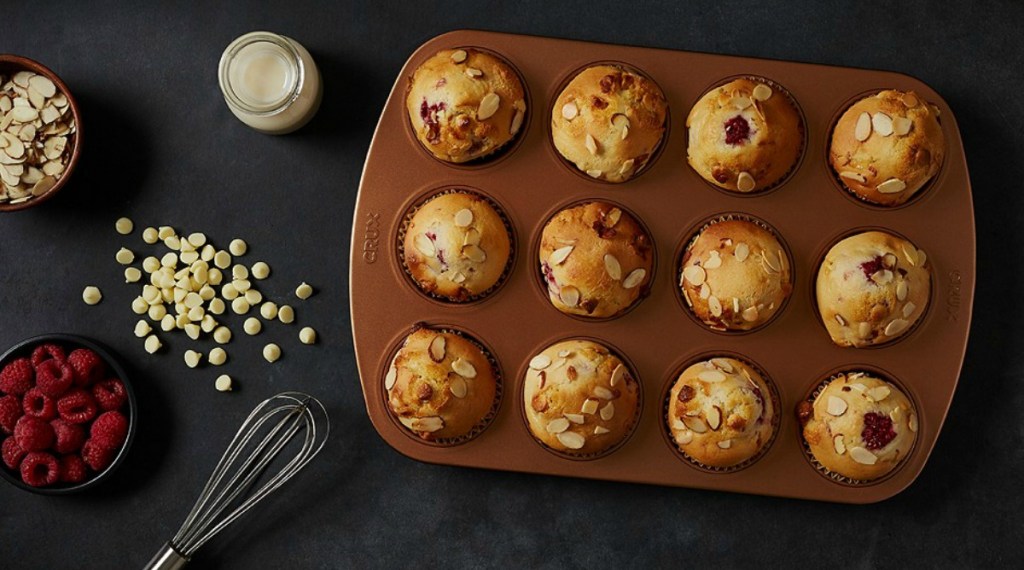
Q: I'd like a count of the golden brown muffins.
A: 12